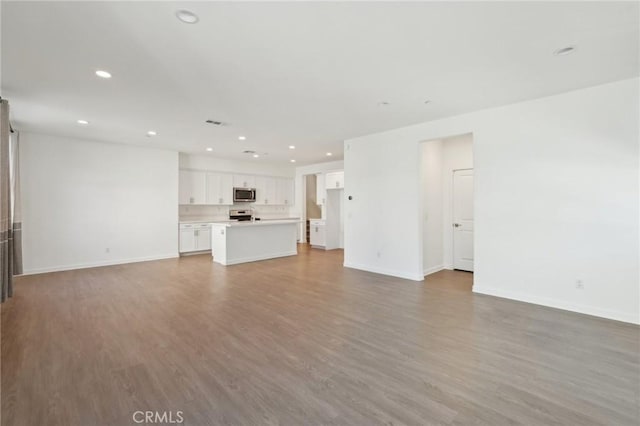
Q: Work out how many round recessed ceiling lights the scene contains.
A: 11